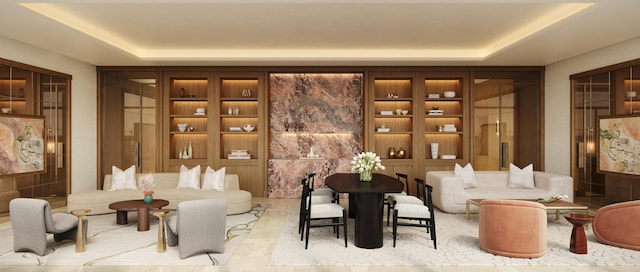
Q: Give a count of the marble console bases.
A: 1